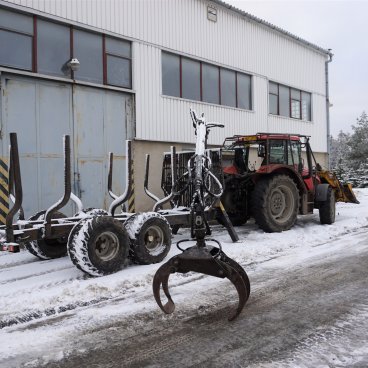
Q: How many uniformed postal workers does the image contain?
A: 0